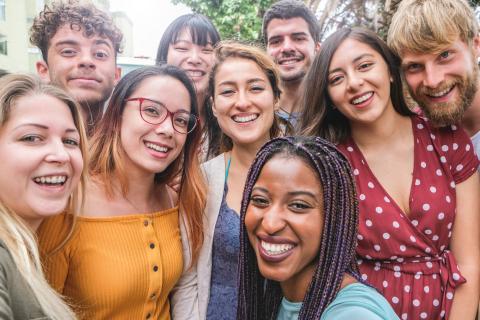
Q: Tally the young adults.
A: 9